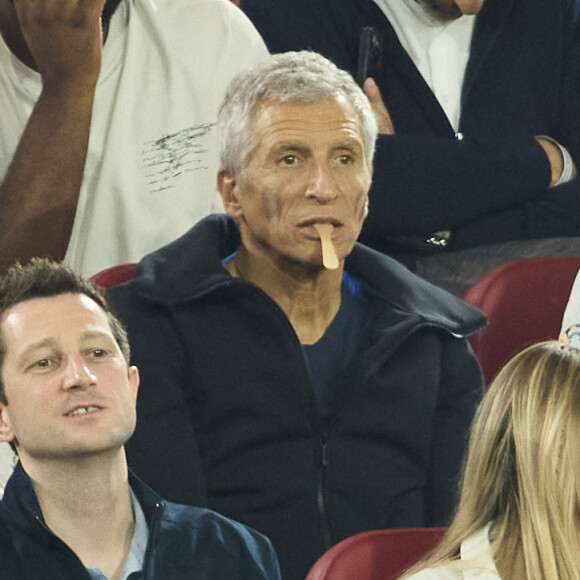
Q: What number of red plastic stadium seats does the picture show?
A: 3